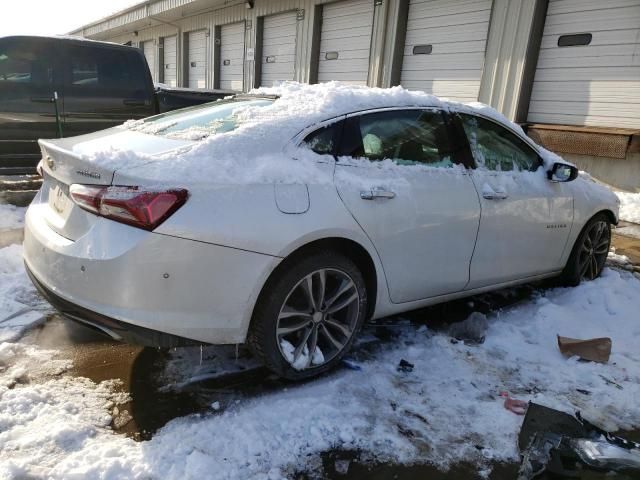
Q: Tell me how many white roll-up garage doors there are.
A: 8